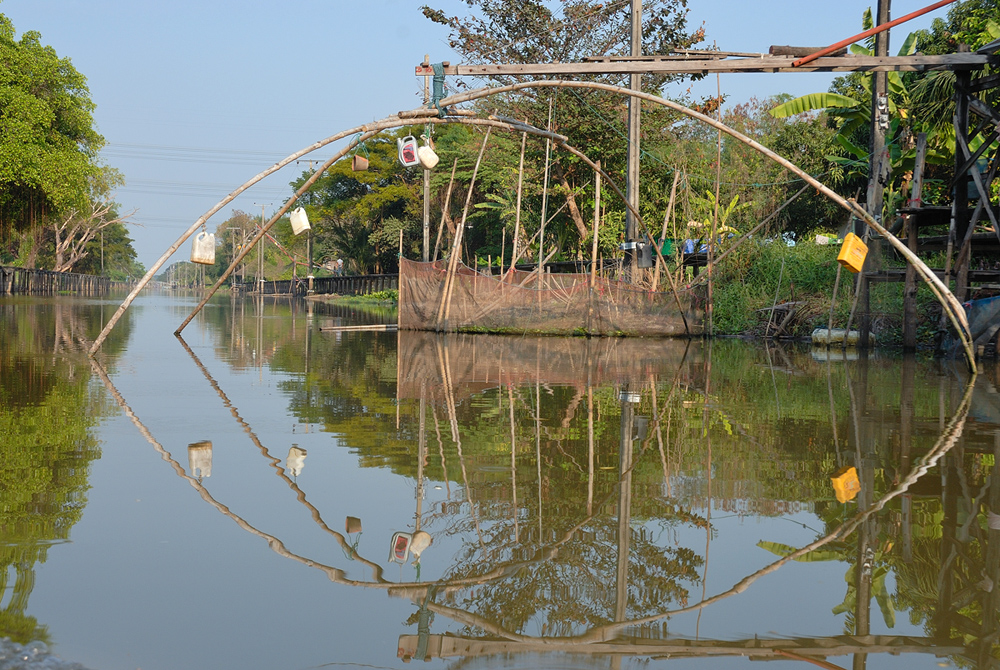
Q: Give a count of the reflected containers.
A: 6